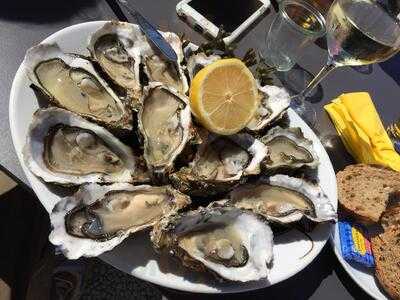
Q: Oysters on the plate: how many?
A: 12